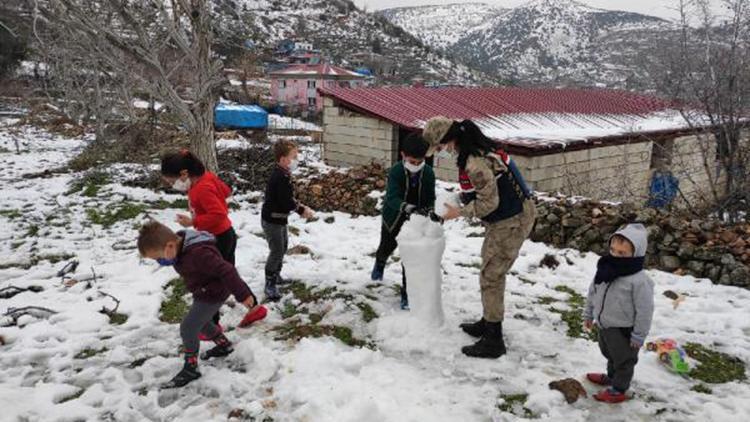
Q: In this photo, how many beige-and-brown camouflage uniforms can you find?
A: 1